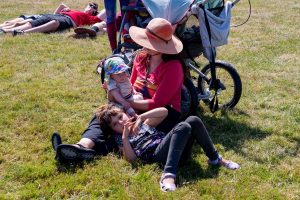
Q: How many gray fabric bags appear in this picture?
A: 1